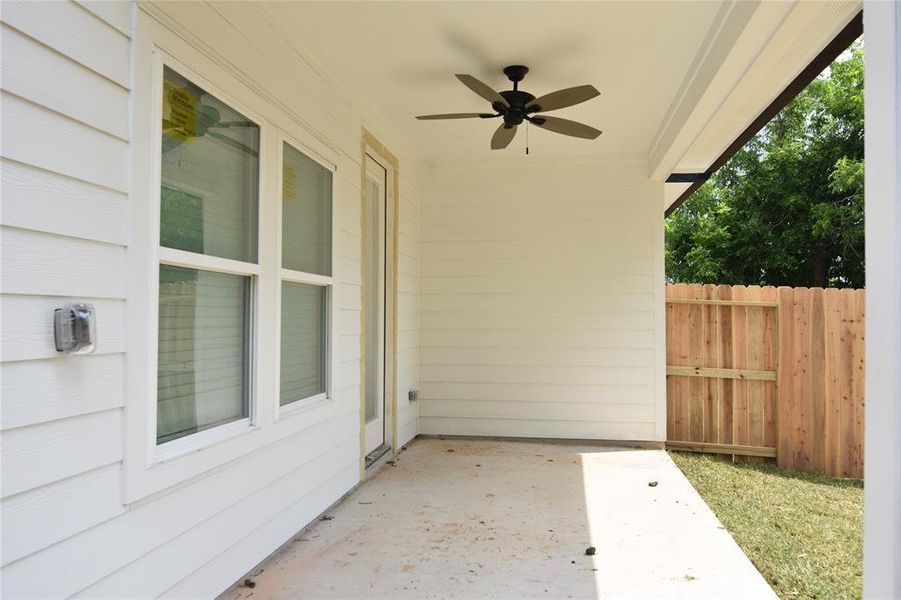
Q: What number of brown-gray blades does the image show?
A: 5